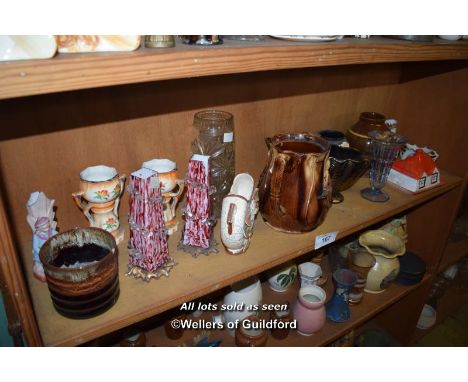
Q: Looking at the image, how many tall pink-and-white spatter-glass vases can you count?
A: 2